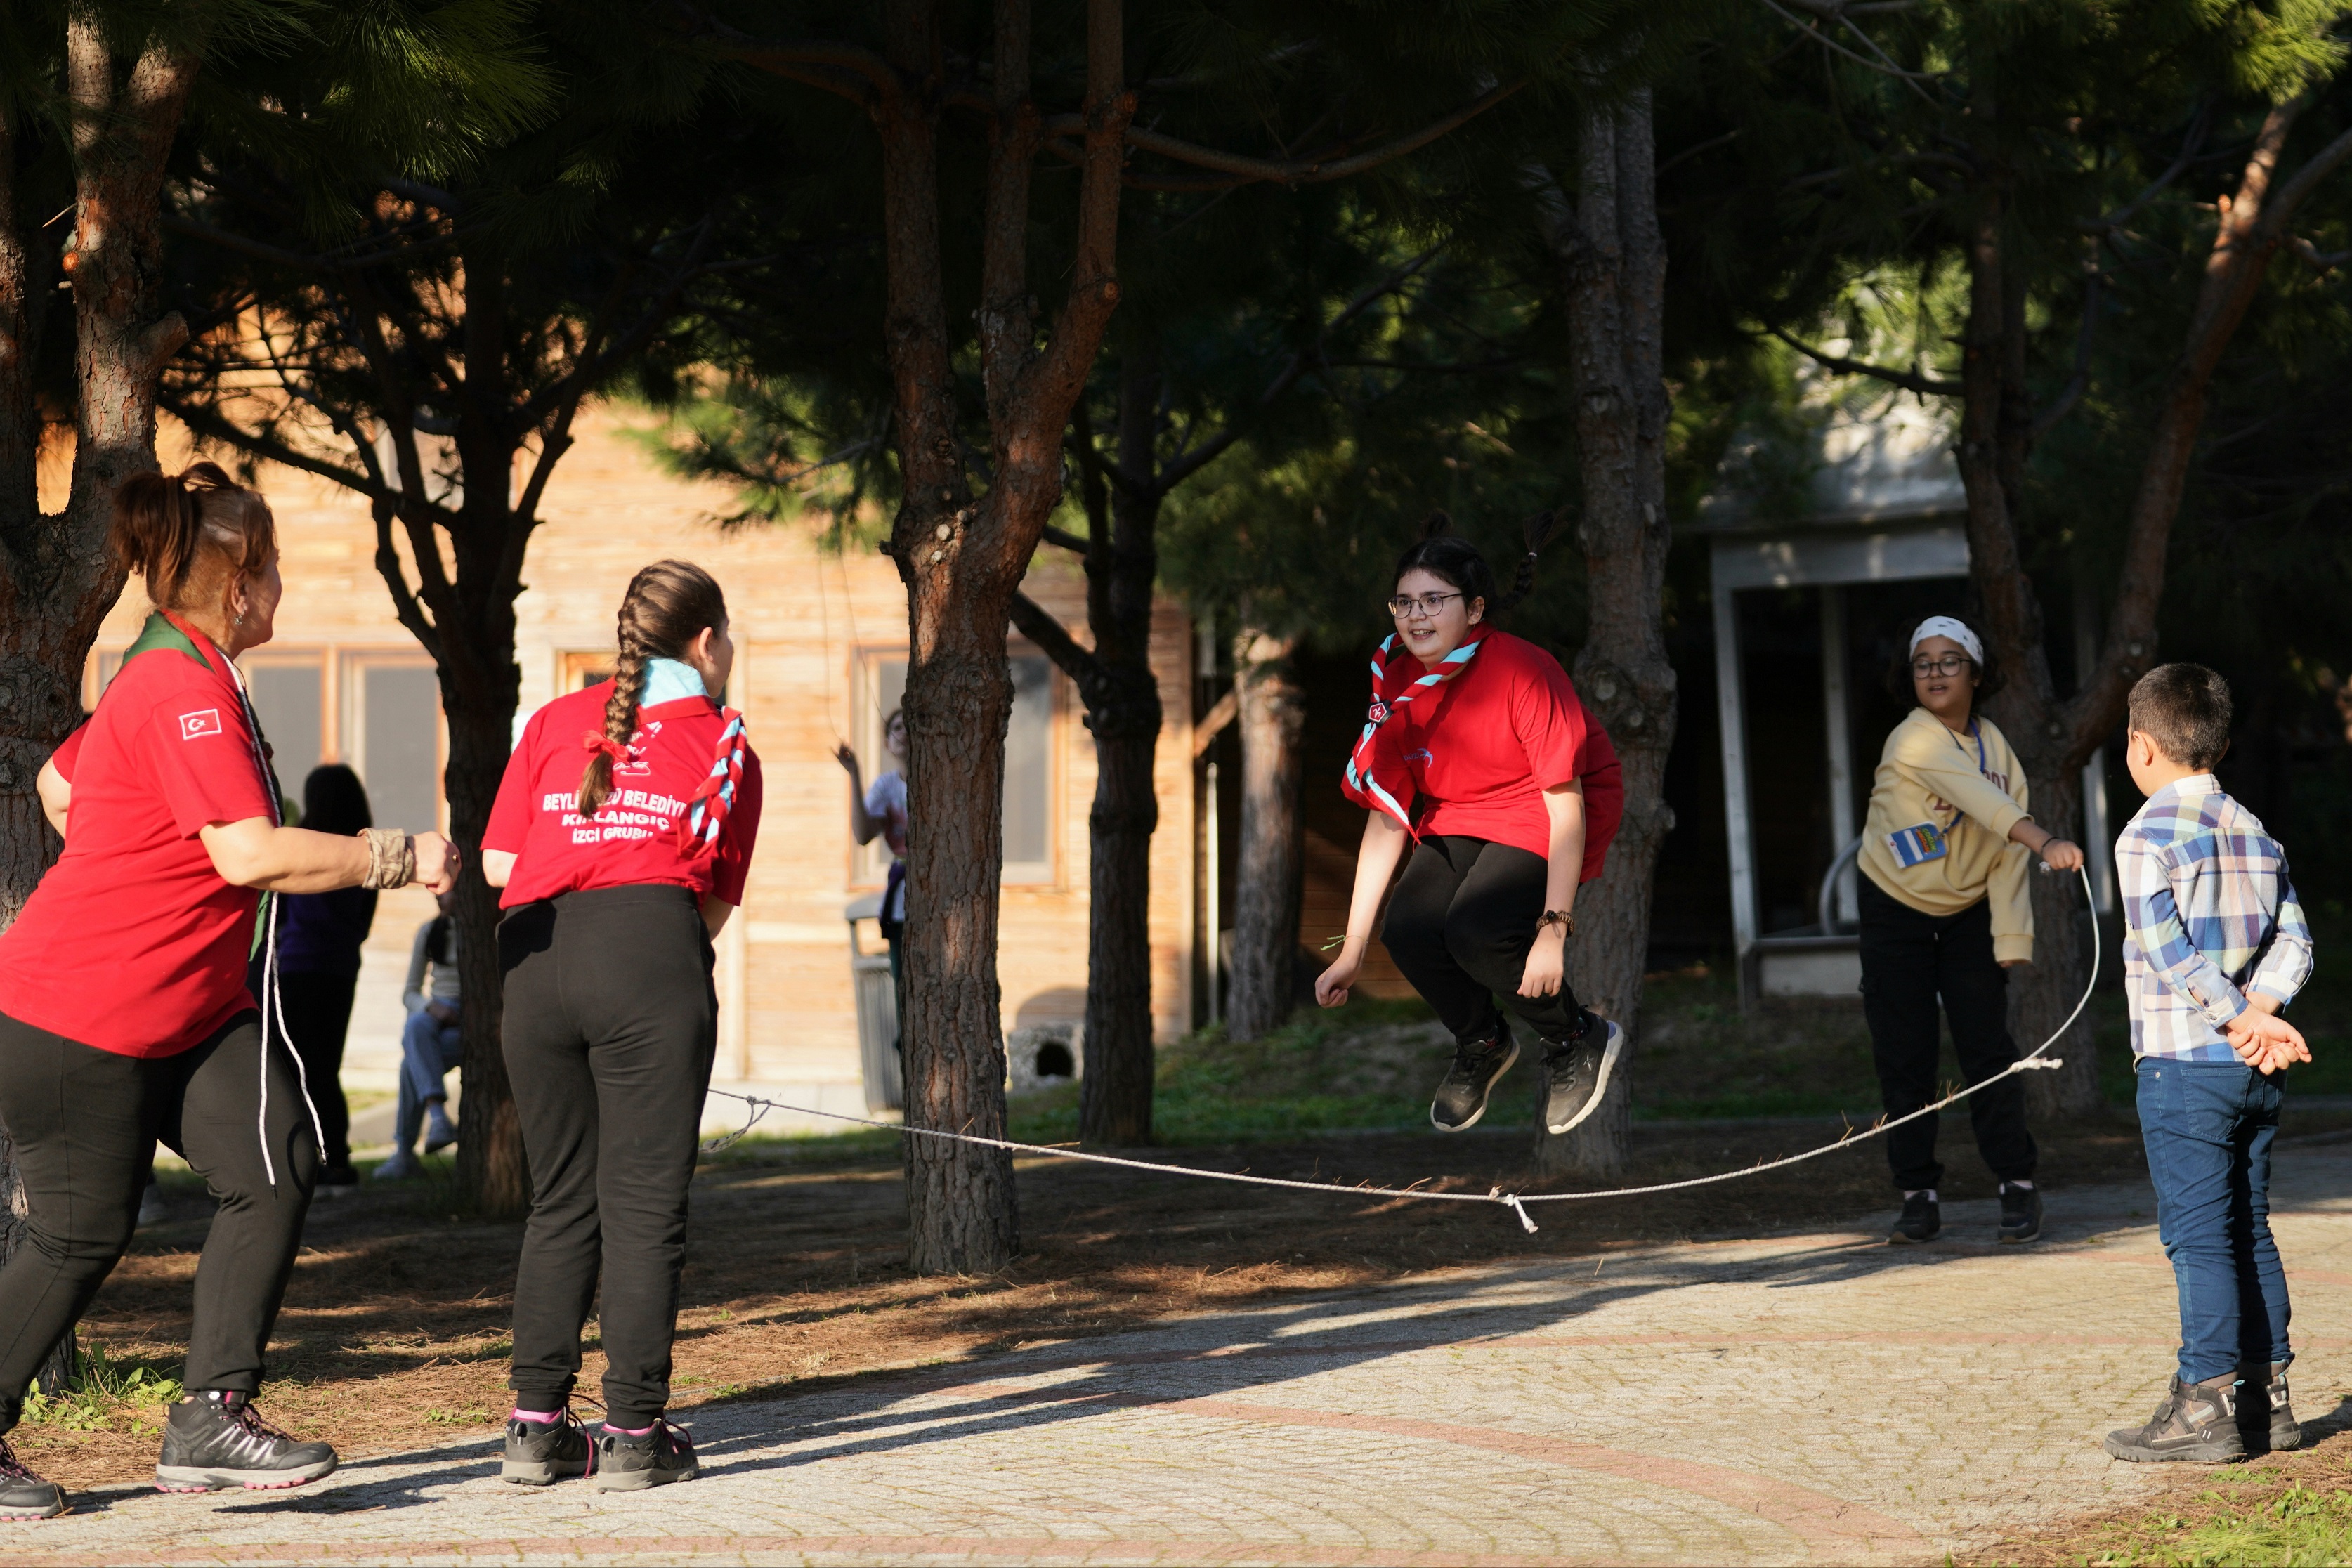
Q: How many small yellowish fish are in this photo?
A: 0